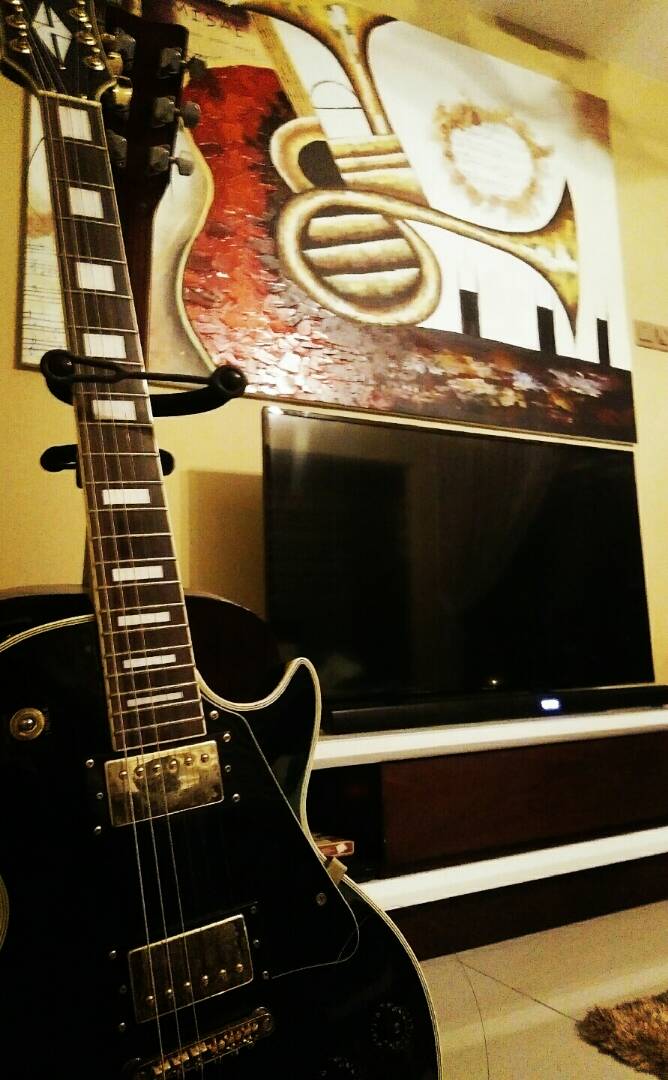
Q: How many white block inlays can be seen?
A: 10